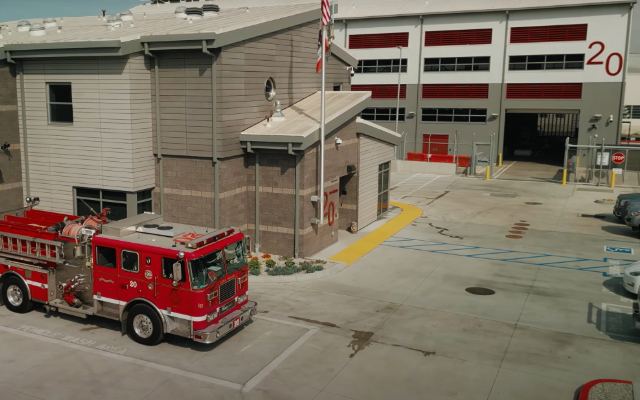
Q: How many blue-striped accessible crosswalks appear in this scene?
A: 1